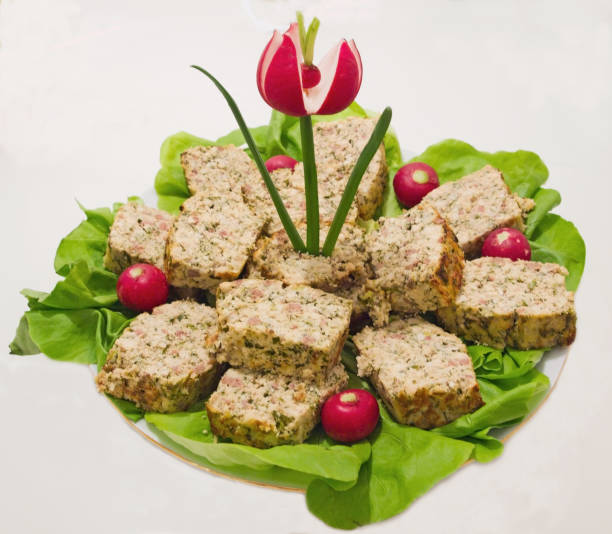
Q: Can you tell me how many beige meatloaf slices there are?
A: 13